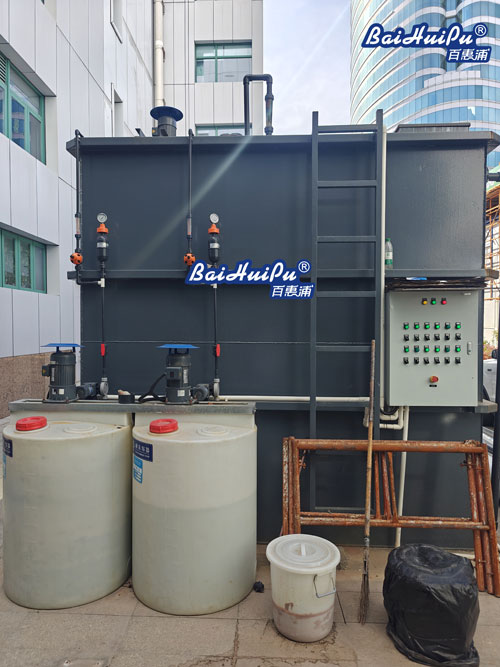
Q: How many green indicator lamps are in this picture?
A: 13